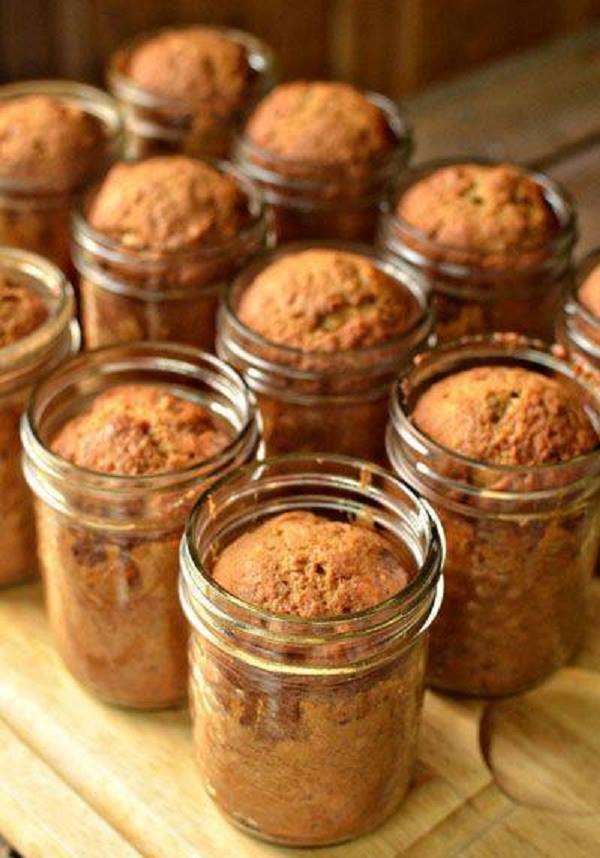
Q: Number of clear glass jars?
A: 11